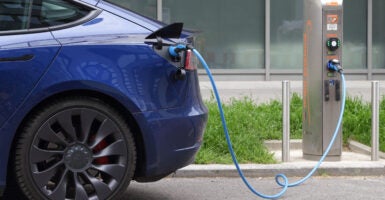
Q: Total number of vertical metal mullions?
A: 3